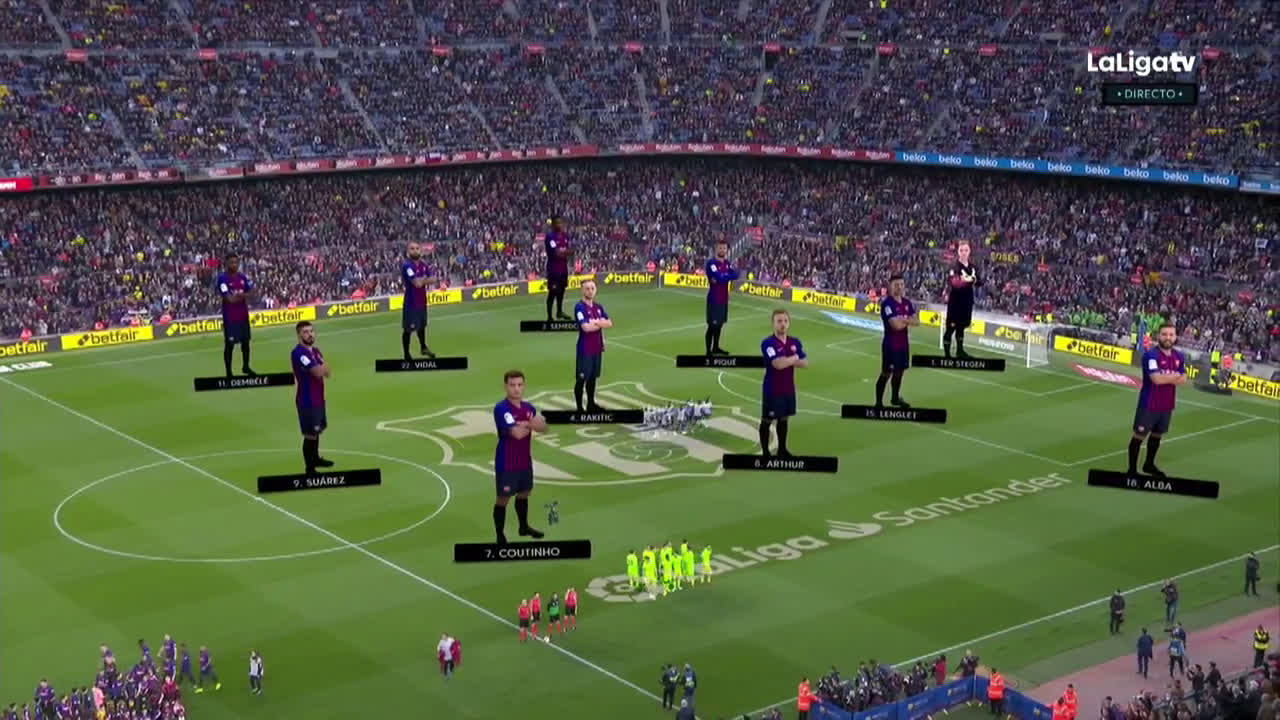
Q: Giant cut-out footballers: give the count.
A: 11